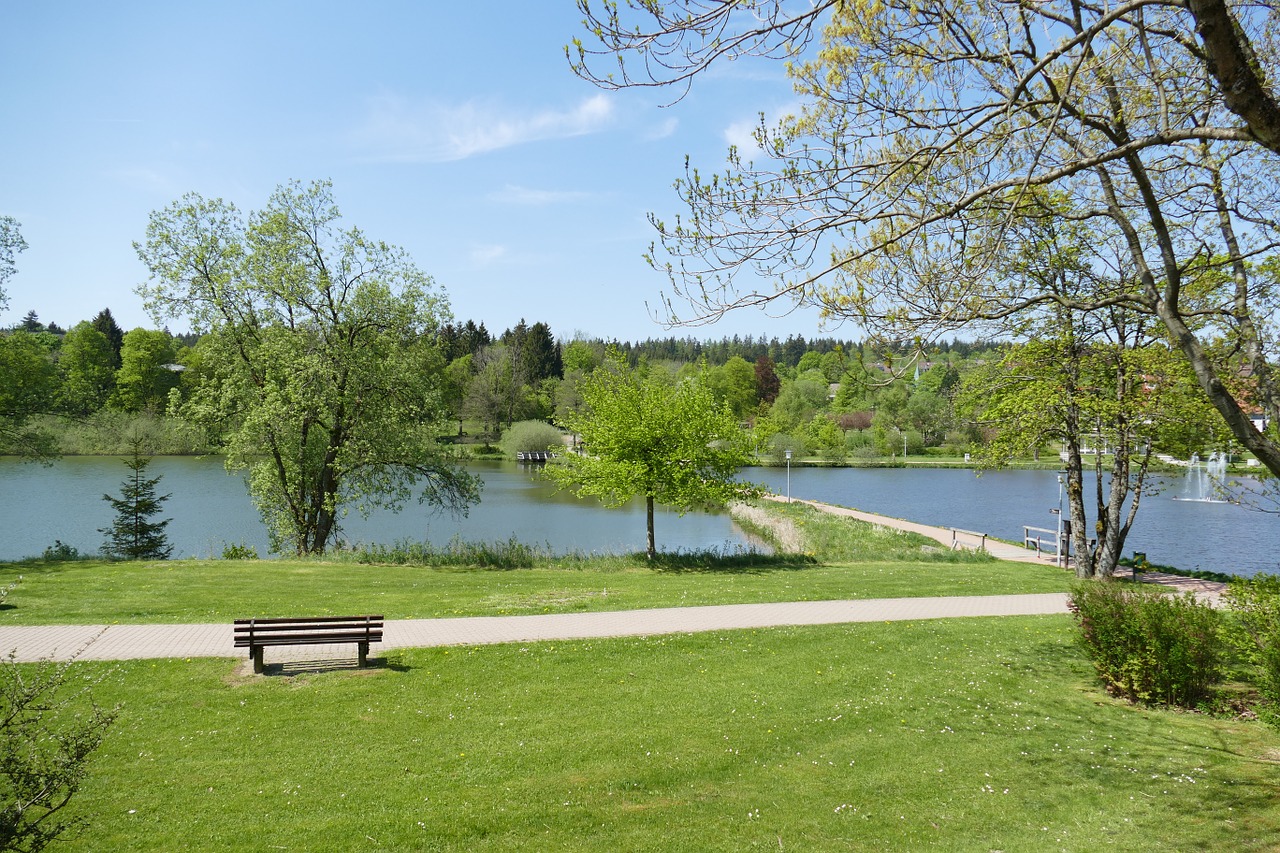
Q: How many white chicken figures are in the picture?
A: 0